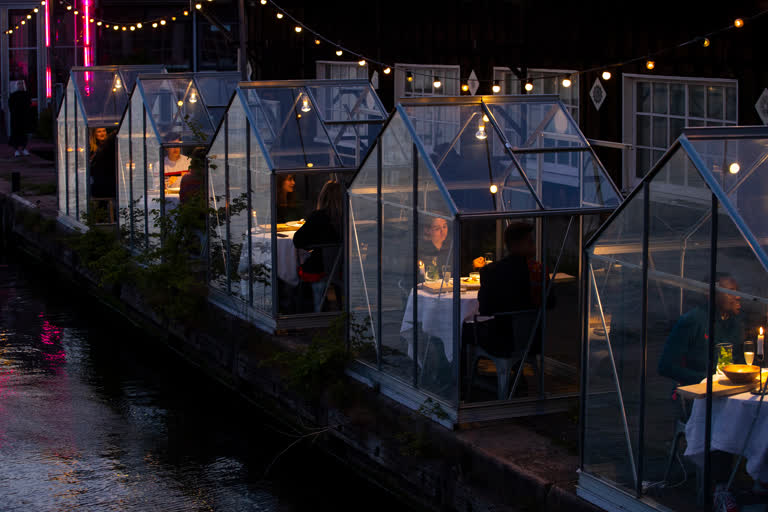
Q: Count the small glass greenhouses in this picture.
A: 5